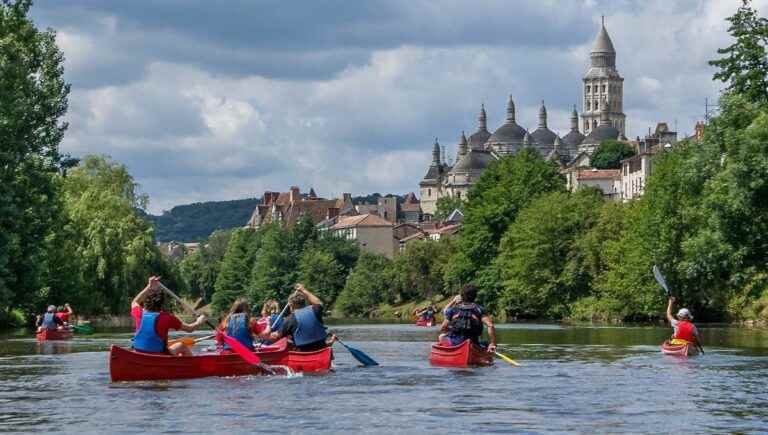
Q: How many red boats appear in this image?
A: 6